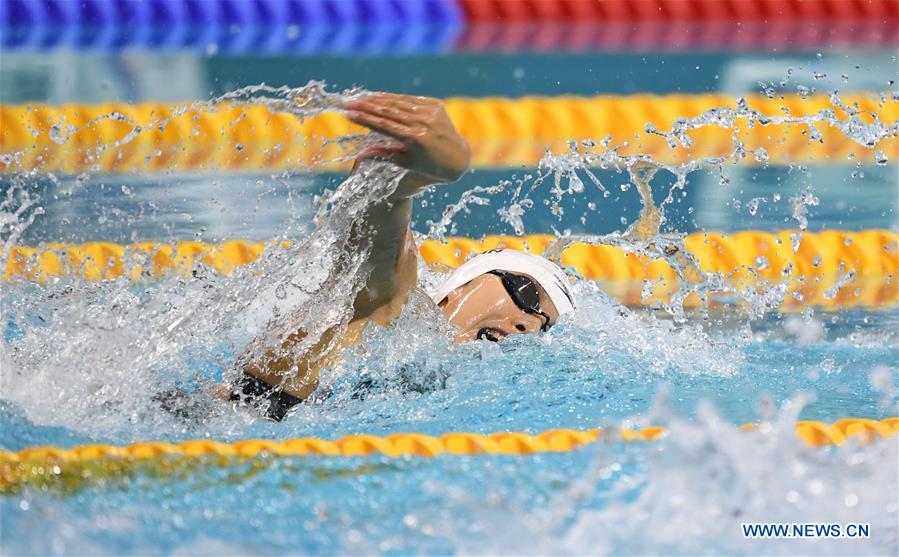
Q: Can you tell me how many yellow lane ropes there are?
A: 3